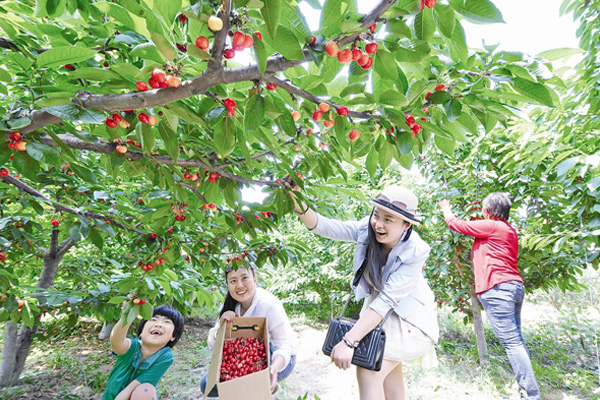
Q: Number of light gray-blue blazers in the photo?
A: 1